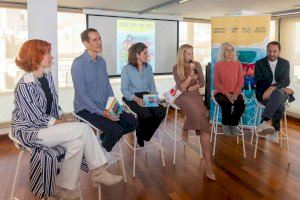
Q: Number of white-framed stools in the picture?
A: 6